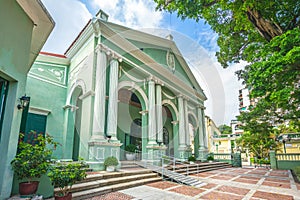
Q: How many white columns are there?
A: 8